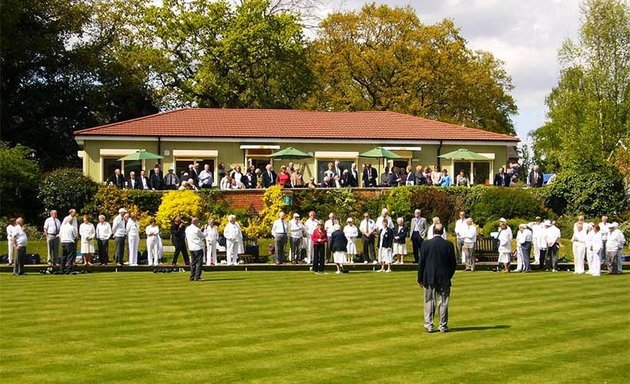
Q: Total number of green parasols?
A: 4